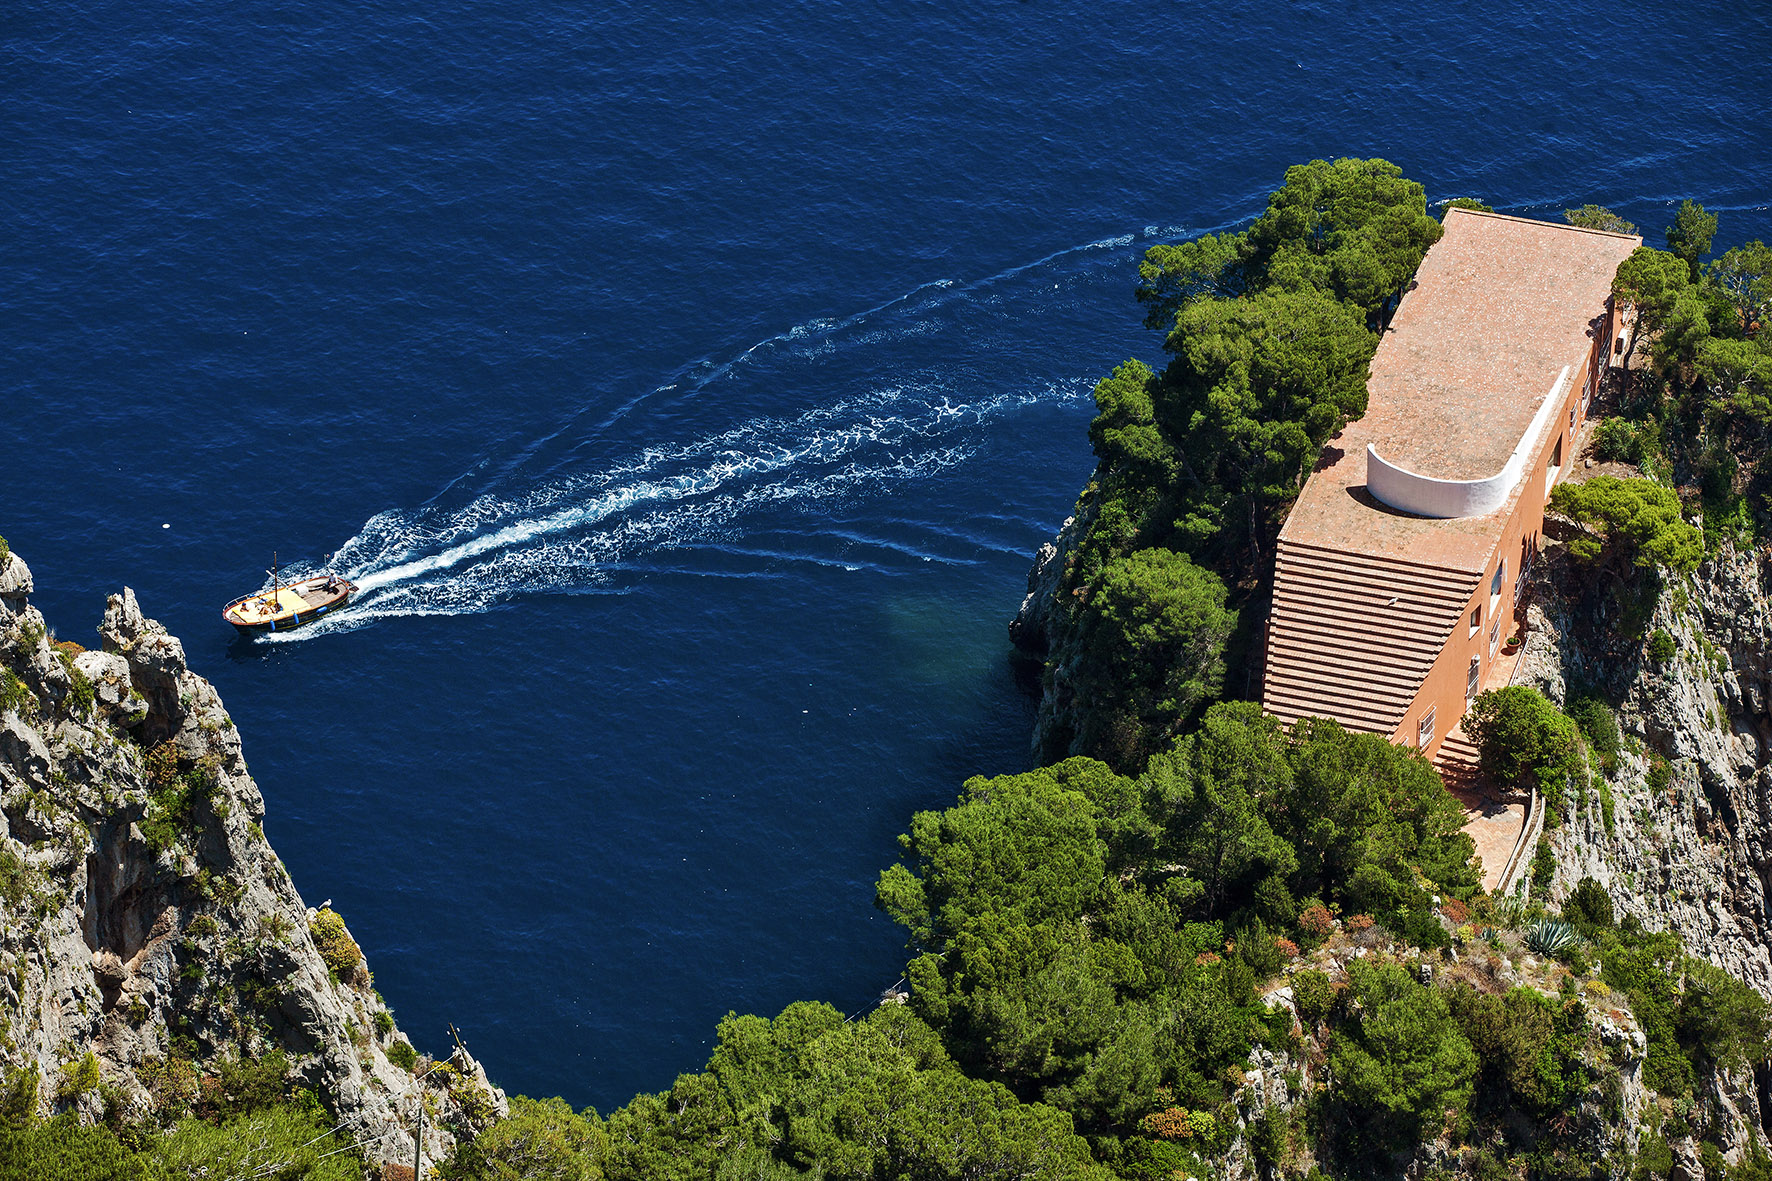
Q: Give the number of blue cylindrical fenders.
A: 3